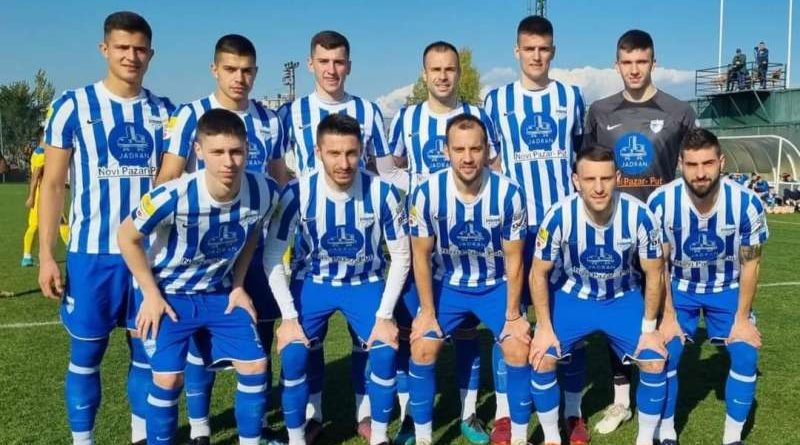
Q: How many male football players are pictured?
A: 11